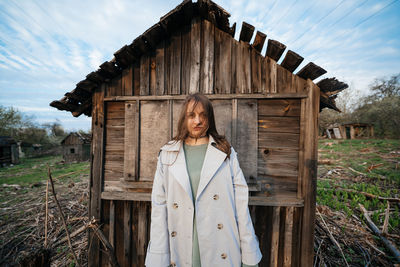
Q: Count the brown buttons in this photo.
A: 6